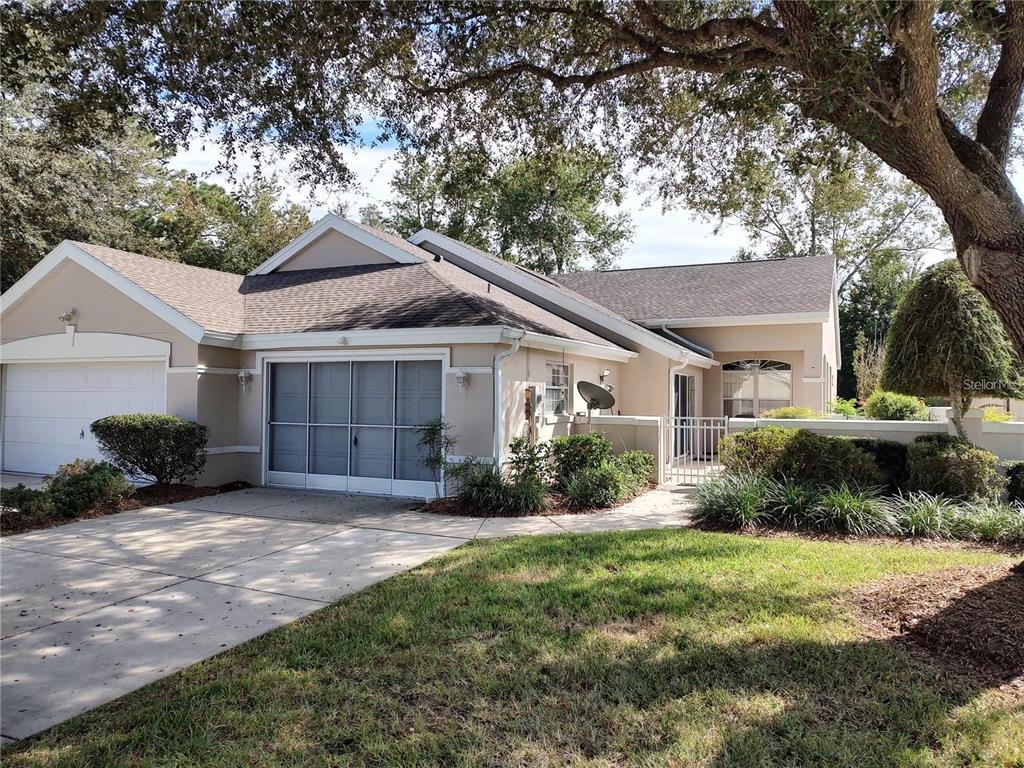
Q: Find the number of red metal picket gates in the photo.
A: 0